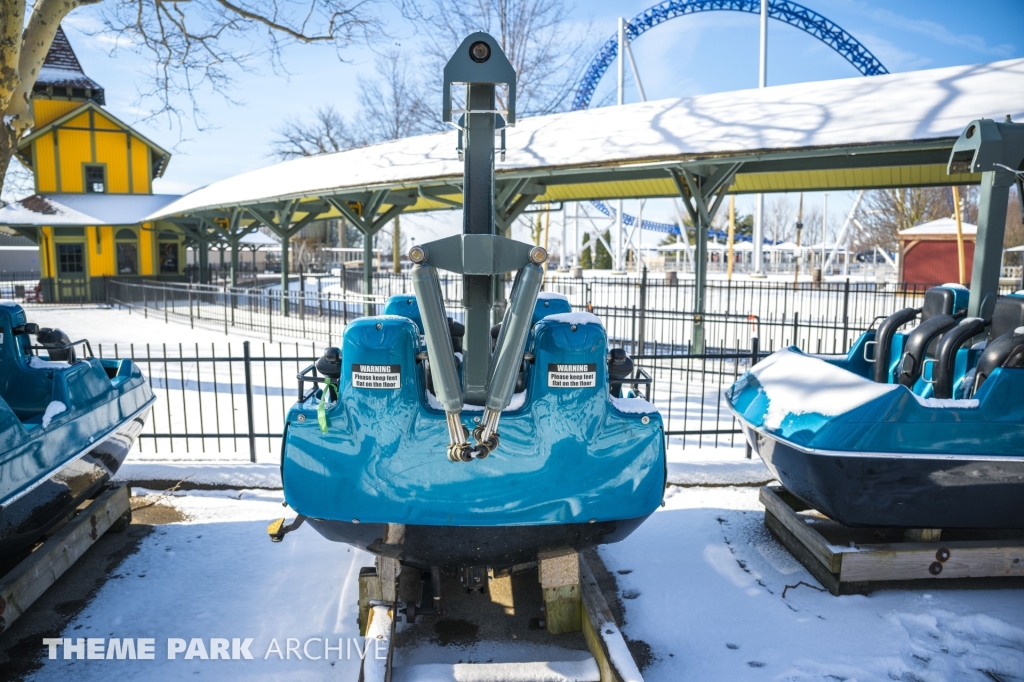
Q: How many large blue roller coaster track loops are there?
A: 1